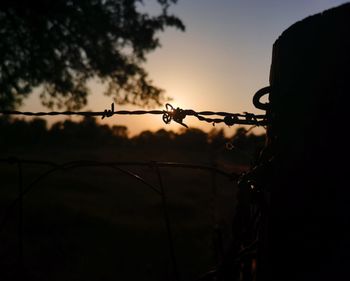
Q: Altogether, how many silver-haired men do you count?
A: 0